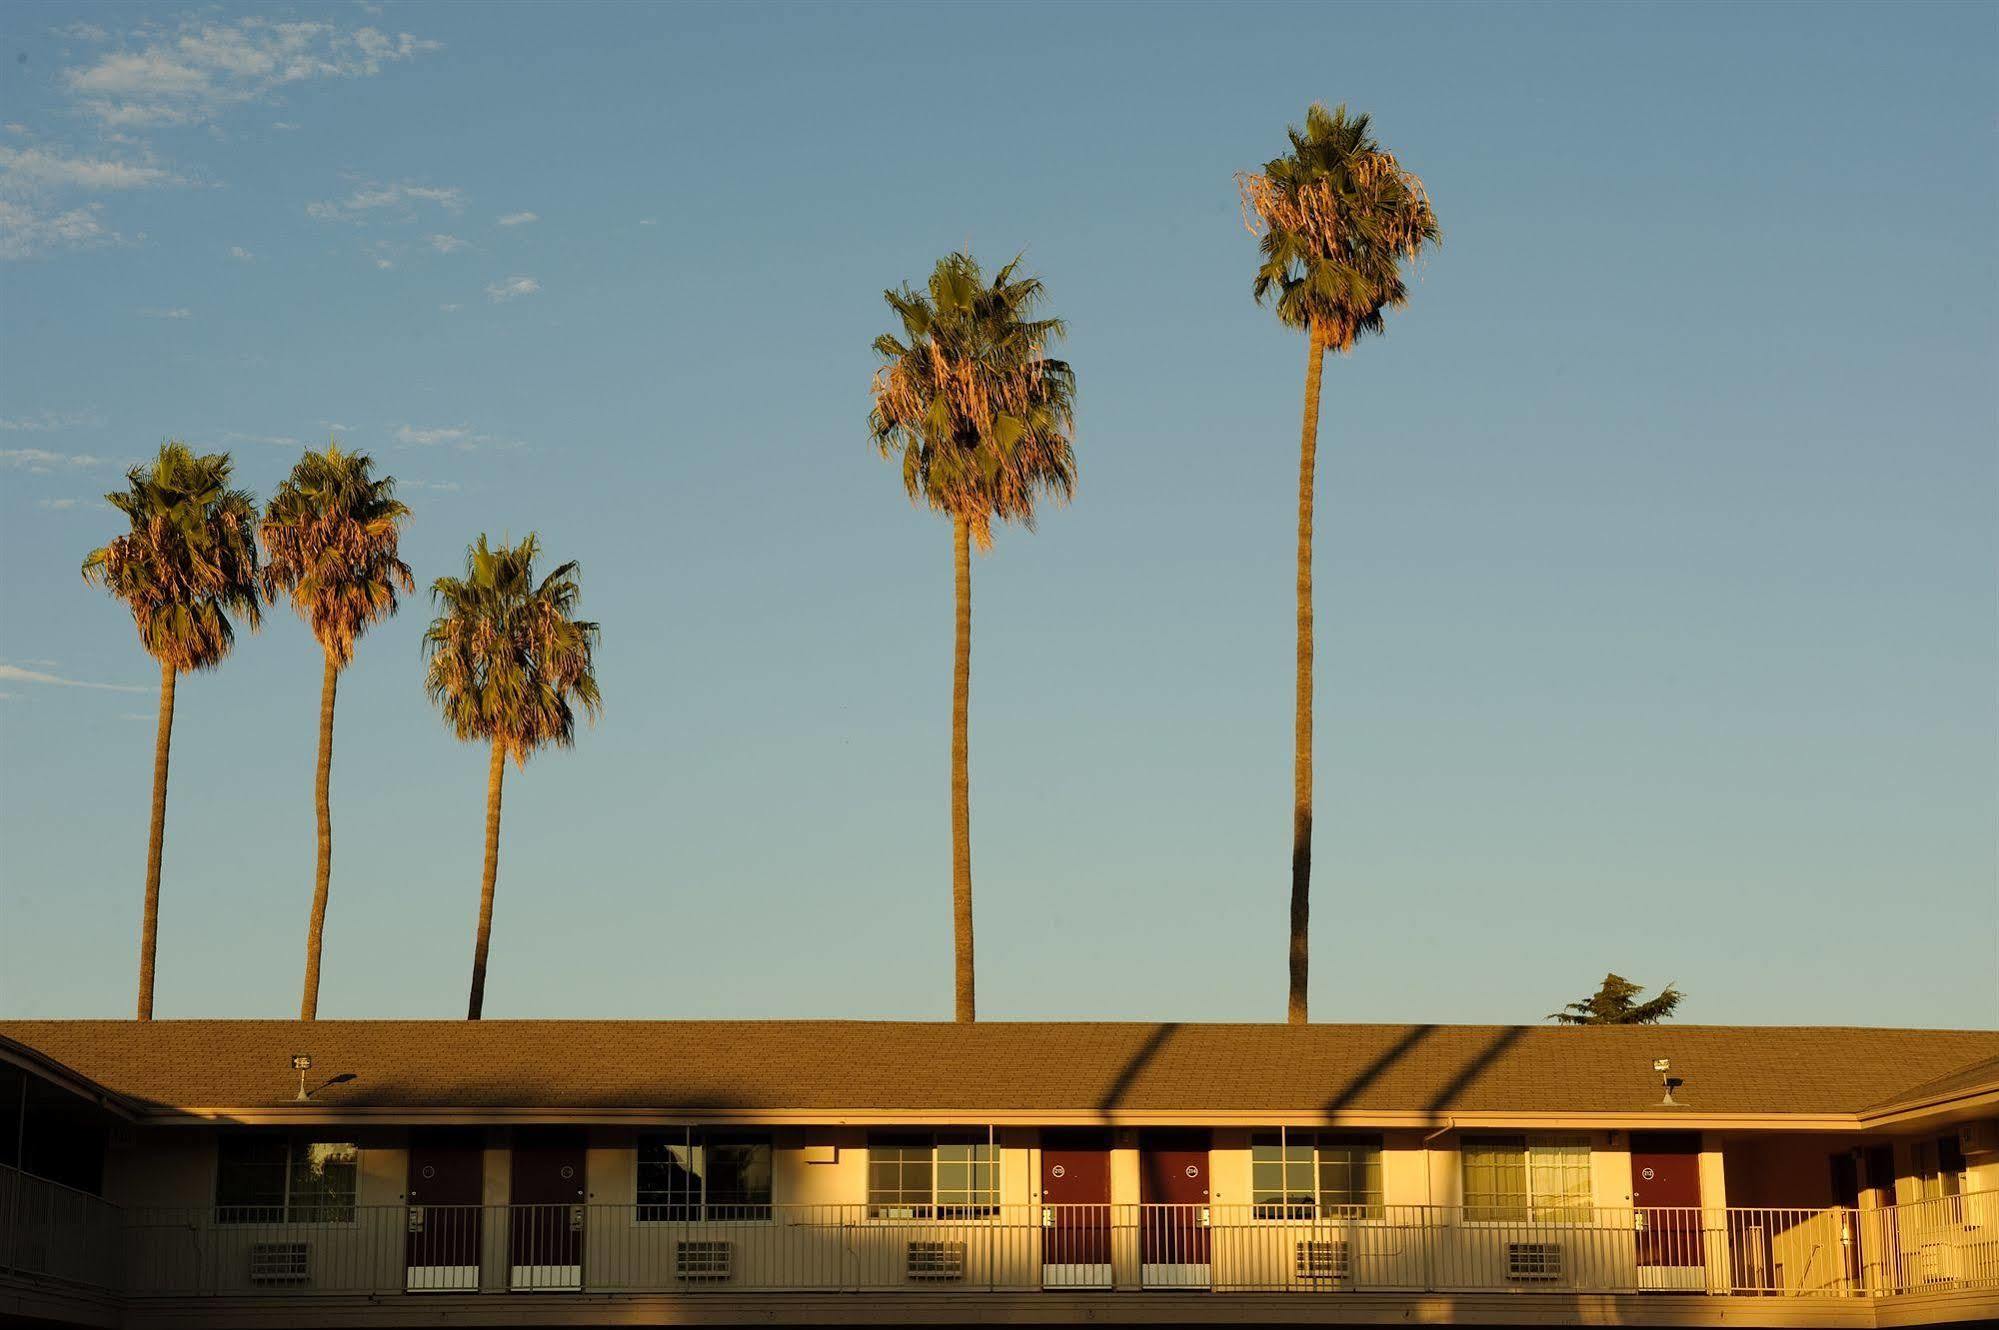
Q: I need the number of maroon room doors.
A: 5